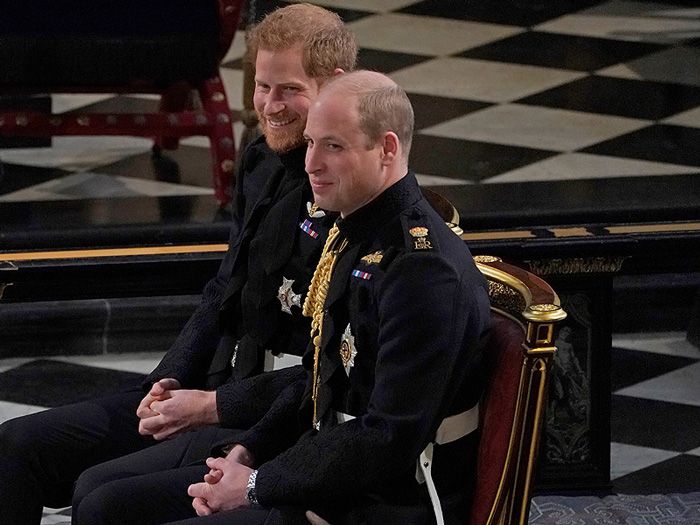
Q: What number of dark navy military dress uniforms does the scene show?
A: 2